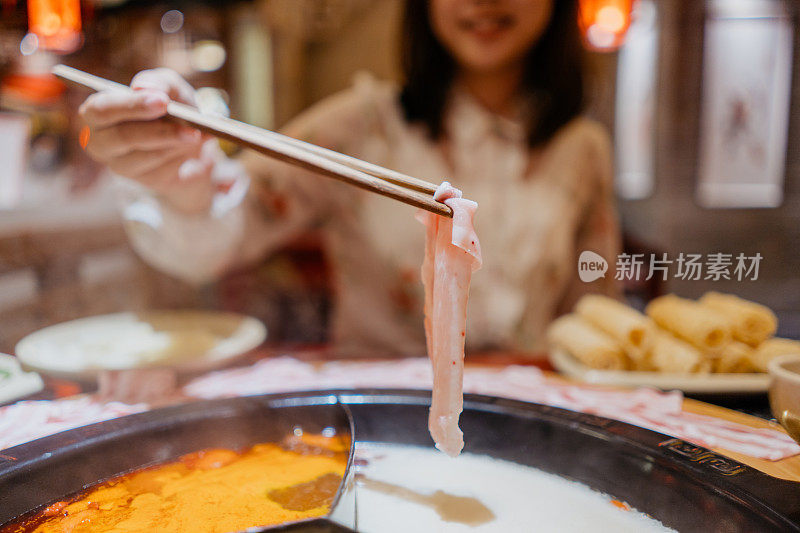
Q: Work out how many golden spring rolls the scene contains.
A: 7